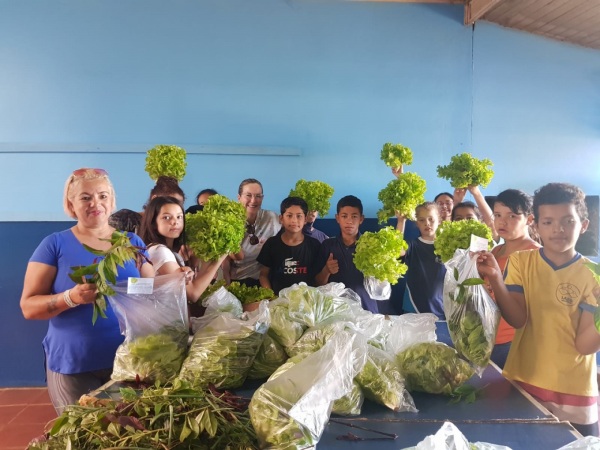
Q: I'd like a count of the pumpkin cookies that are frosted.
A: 0